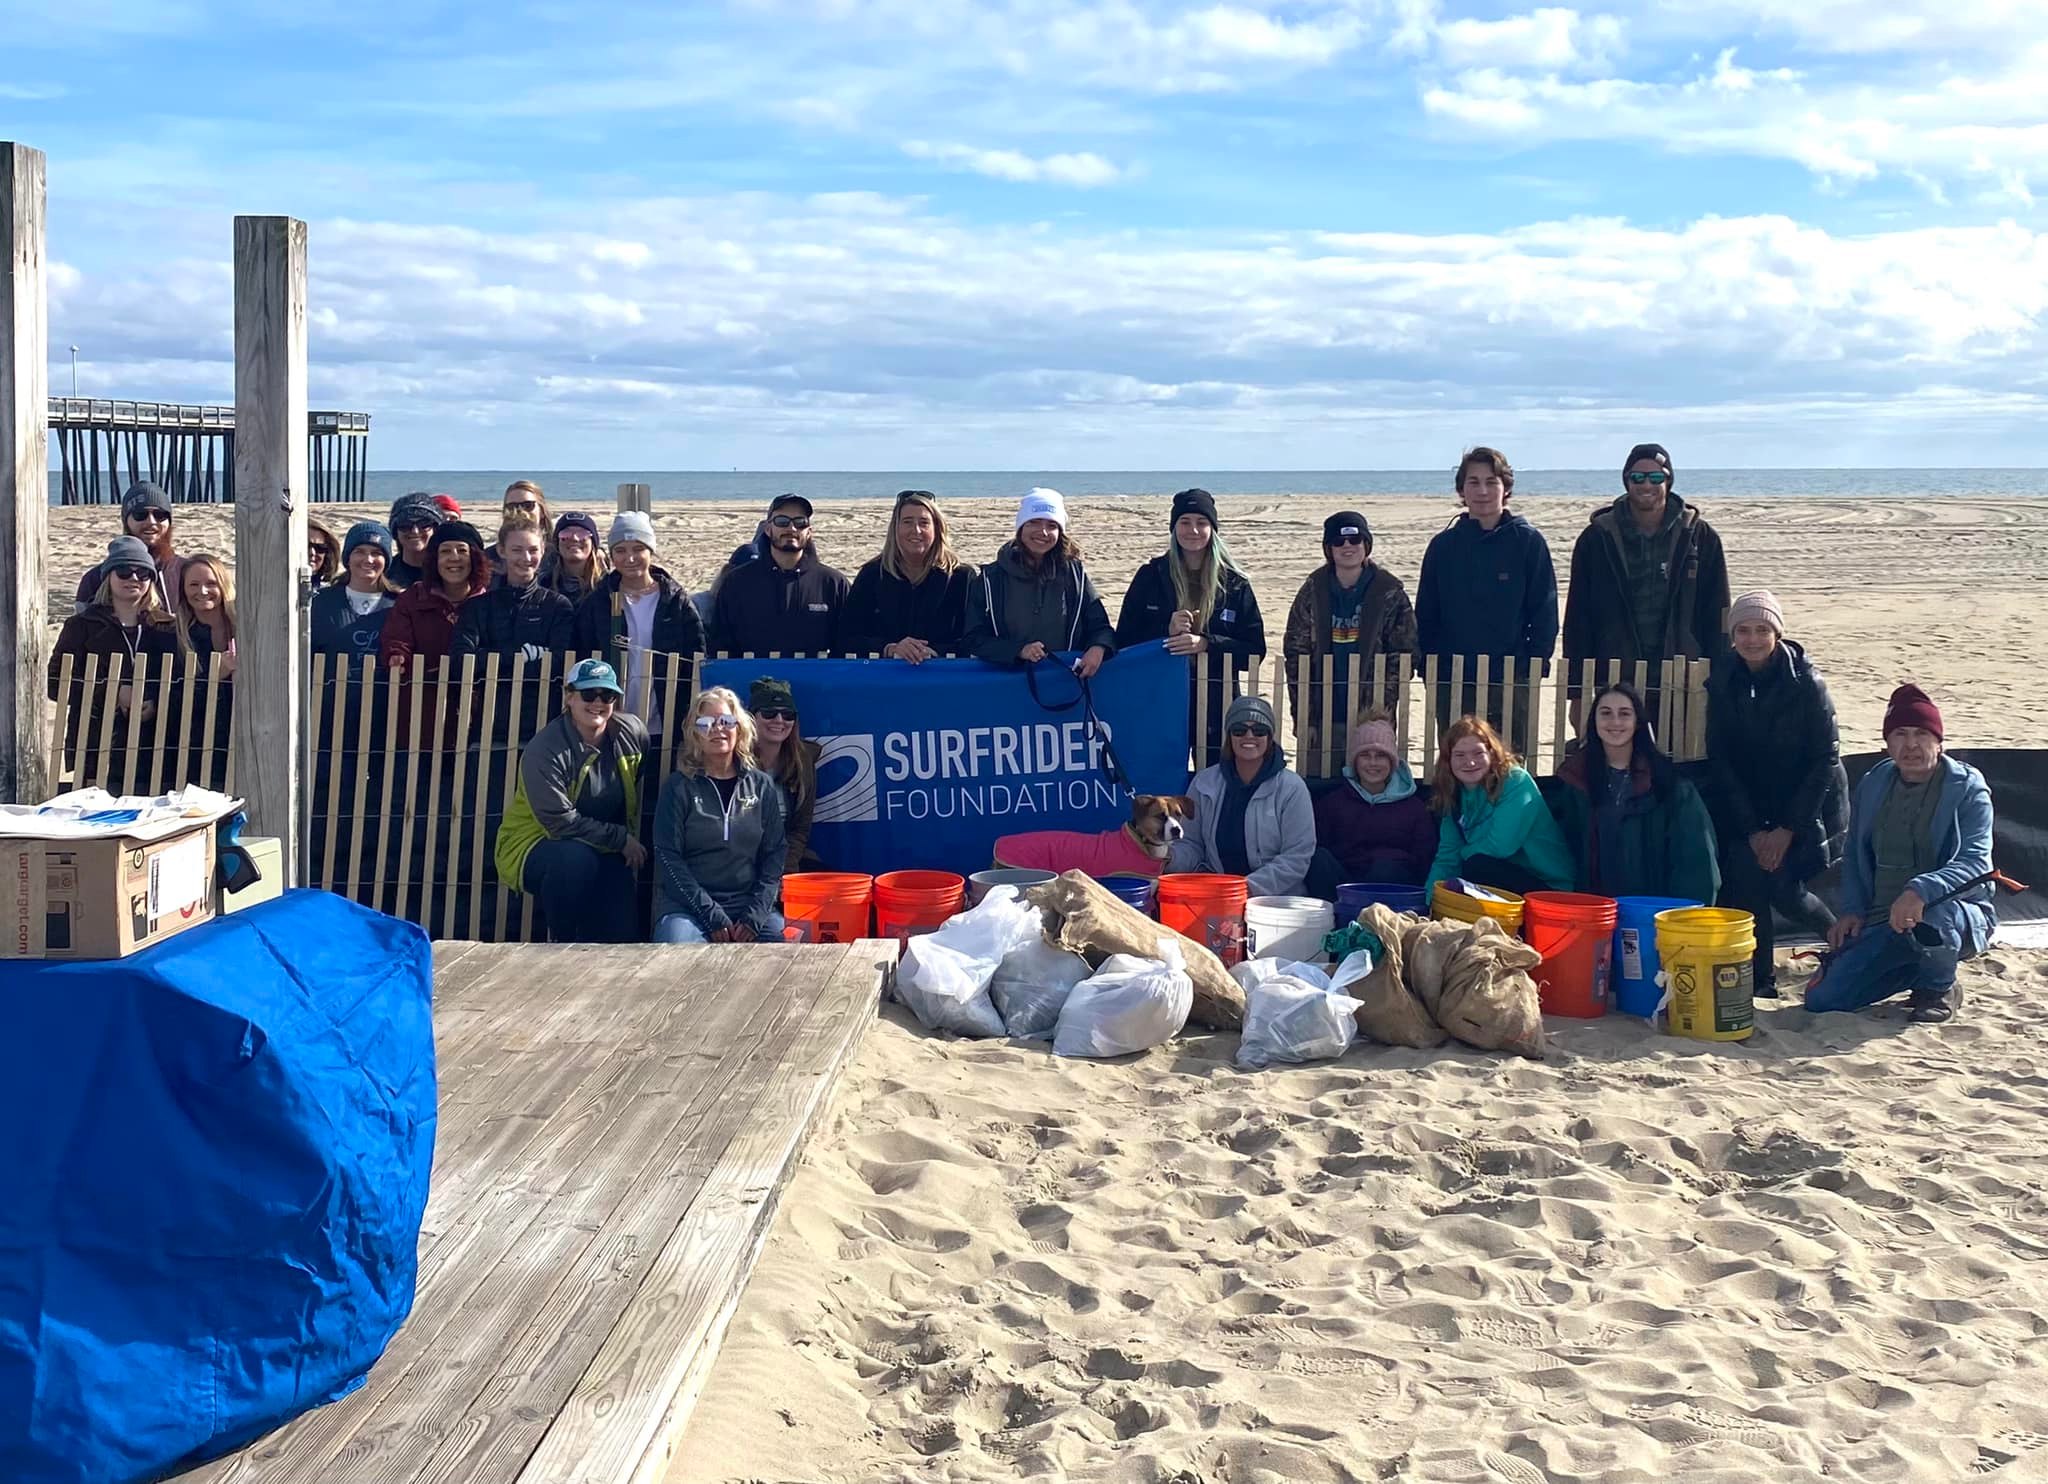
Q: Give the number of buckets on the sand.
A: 11